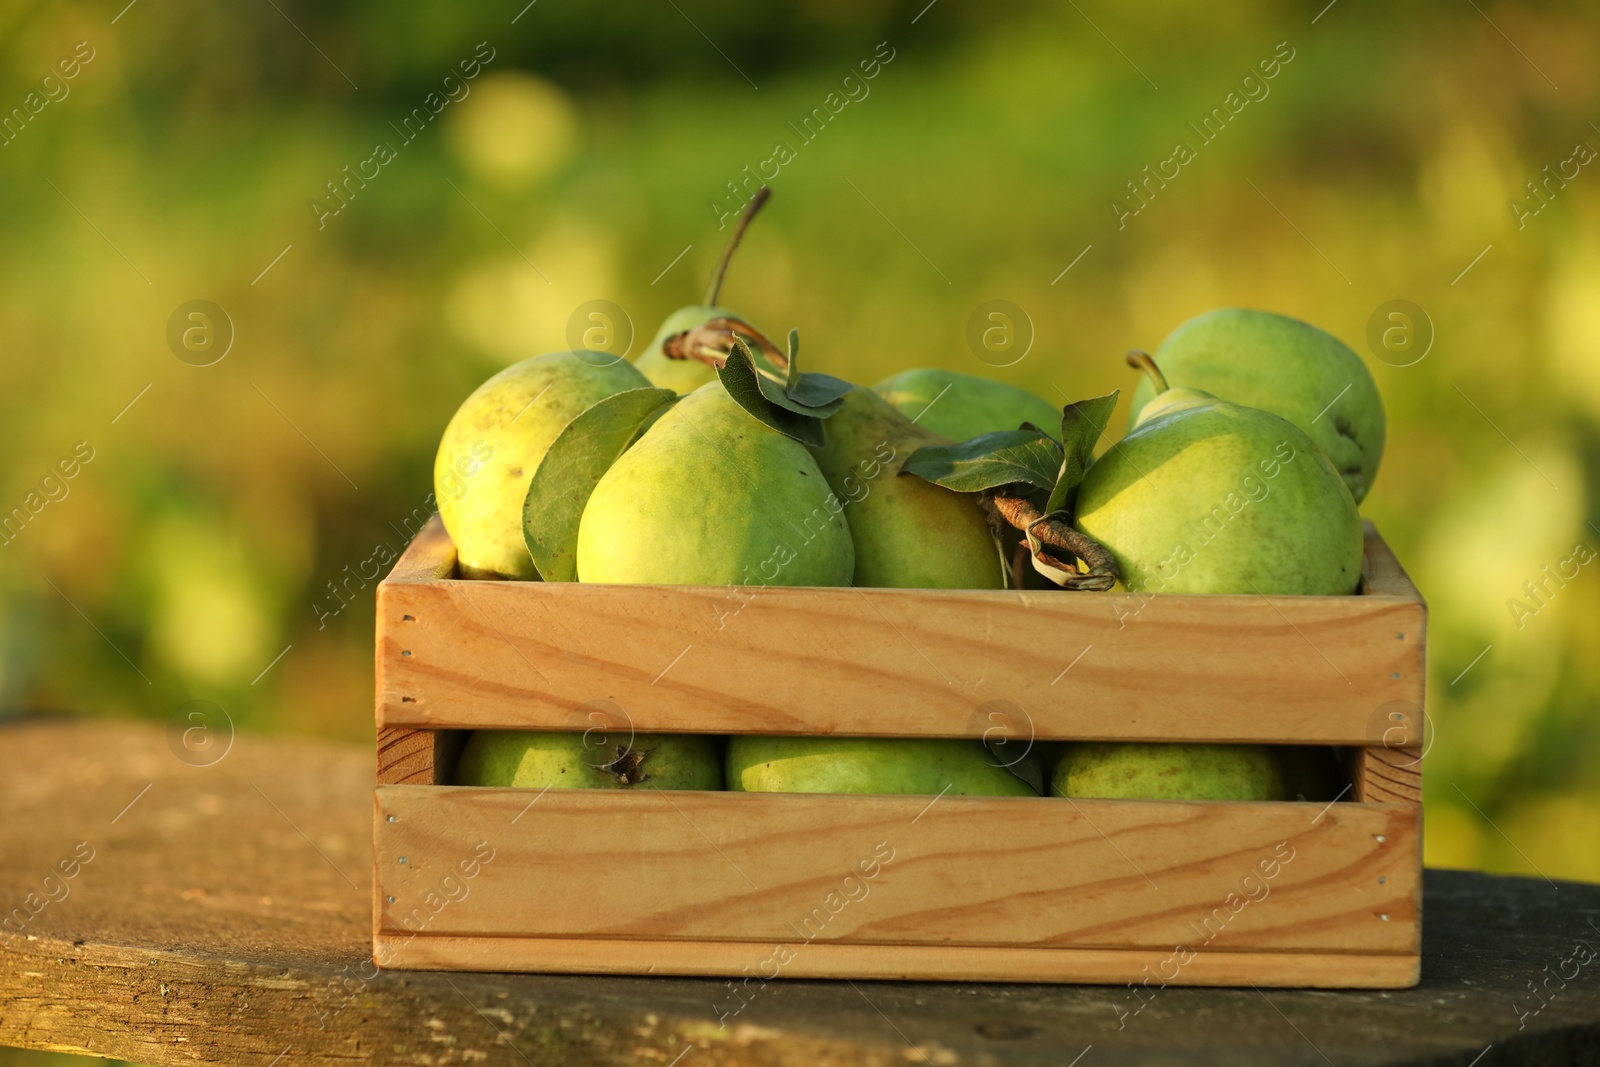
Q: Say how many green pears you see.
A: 10